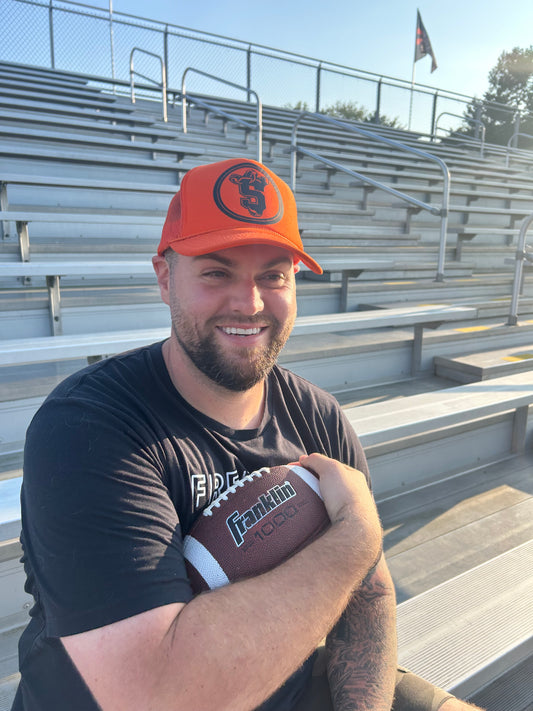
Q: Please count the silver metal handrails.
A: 6